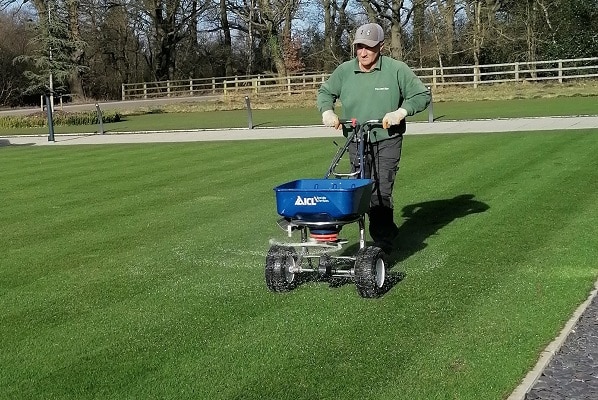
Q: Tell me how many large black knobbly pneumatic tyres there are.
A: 2